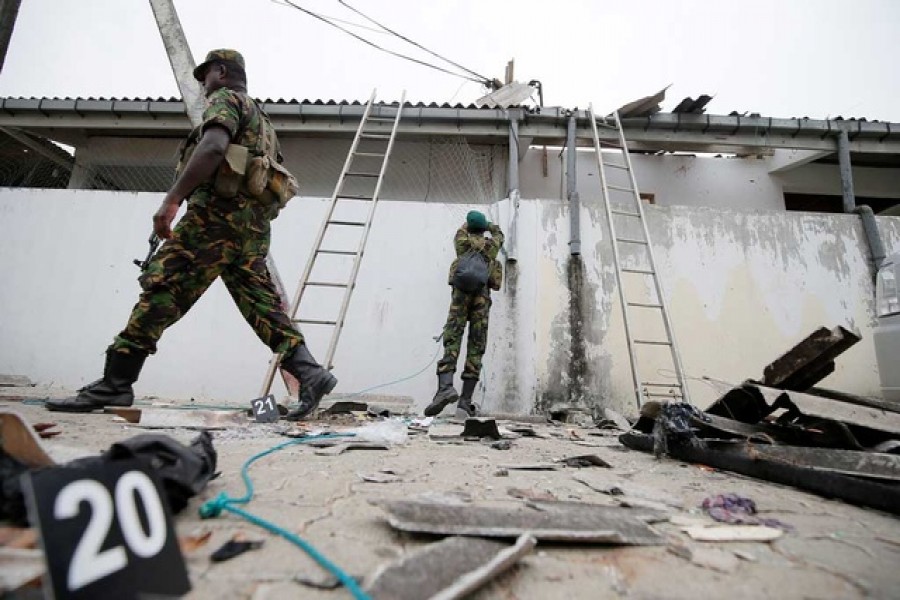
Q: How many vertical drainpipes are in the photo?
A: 3